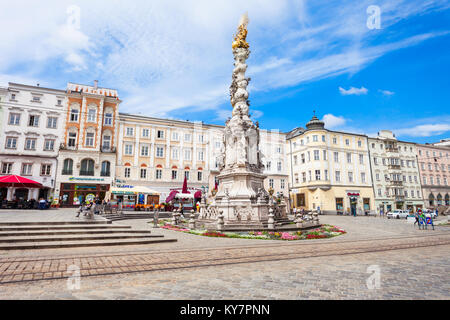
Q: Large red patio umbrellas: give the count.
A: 1